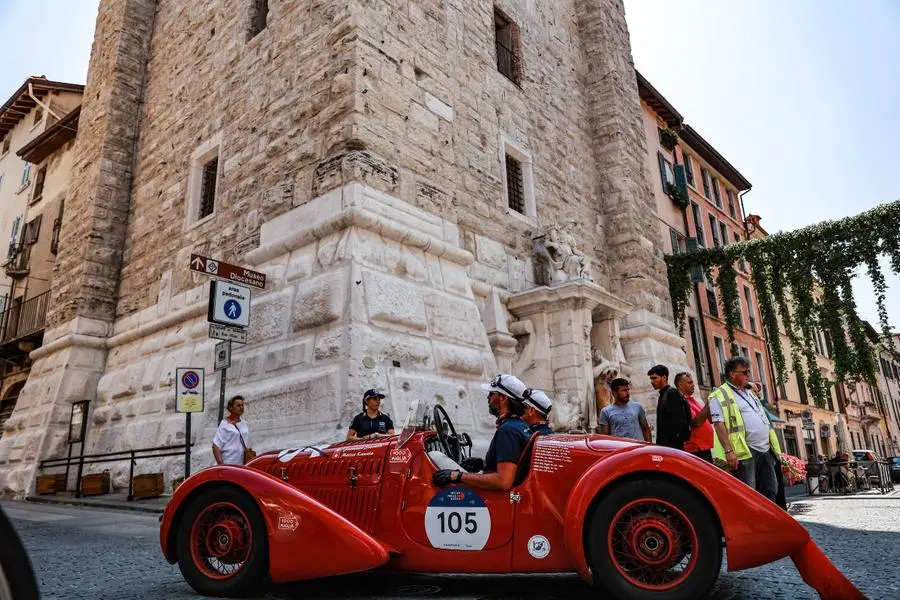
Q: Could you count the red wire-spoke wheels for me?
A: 2